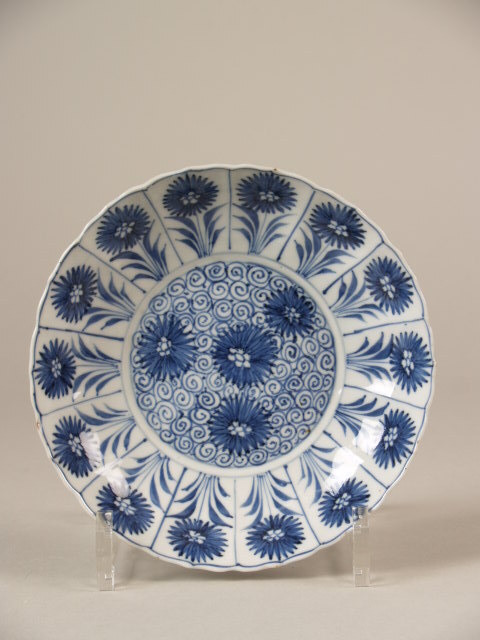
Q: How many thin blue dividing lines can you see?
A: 14